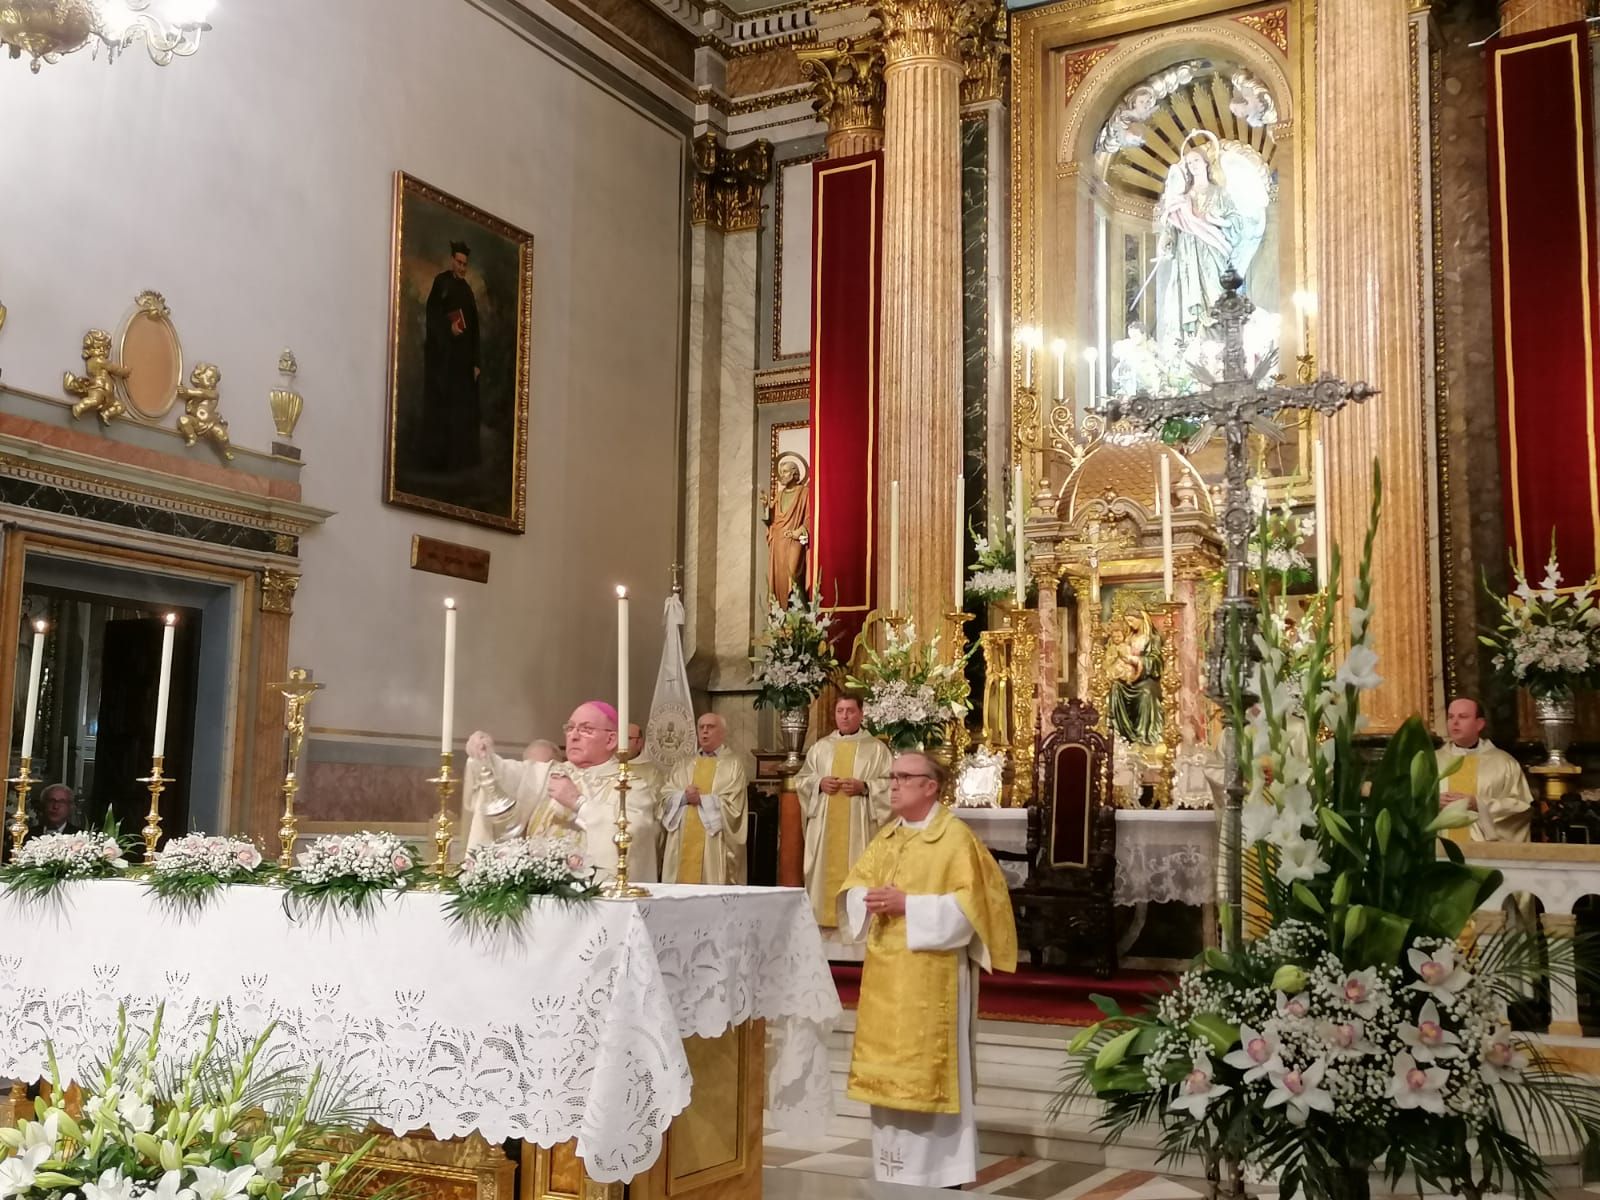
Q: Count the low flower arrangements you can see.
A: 4